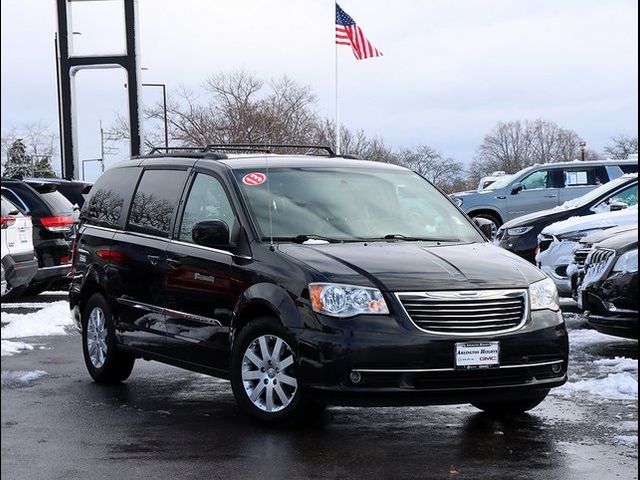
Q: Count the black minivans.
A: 1